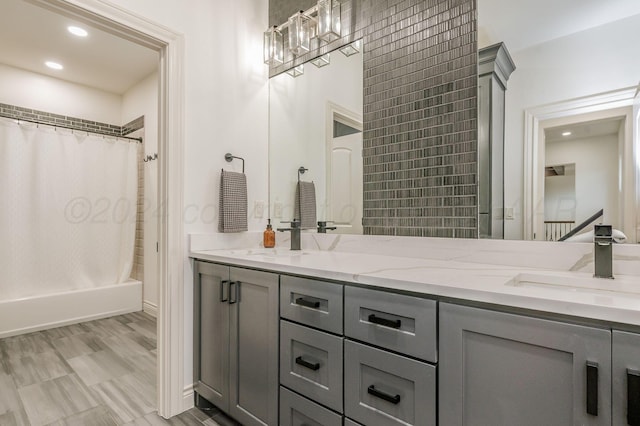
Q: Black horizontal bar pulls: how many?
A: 4